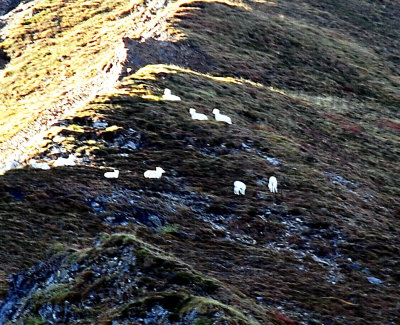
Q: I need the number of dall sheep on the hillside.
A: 7